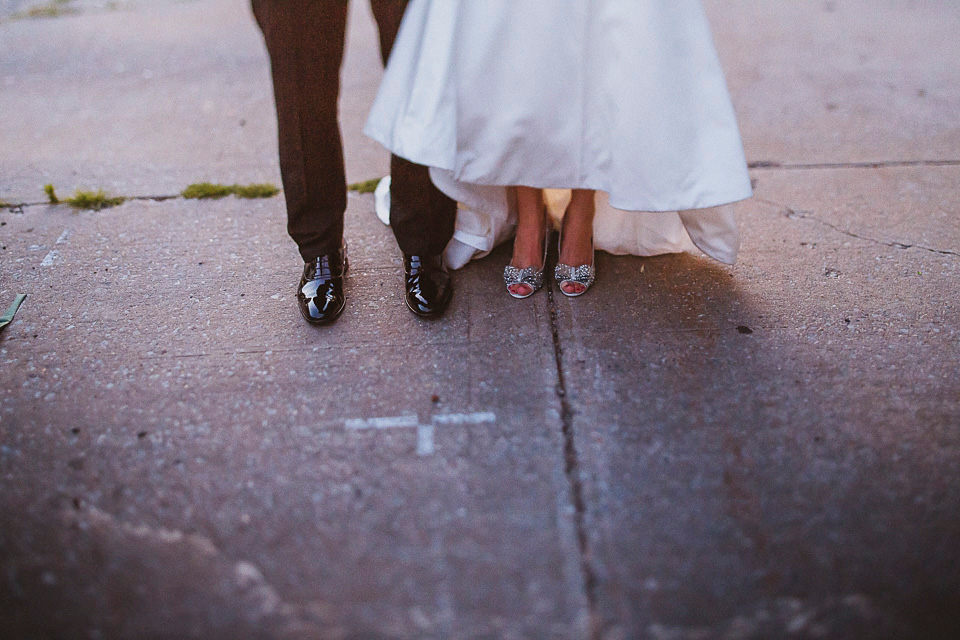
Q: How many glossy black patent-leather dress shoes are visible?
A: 2